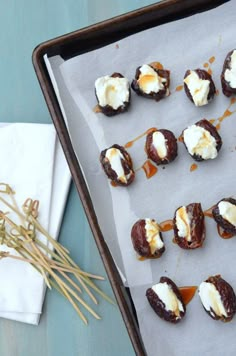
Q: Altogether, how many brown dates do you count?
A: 12